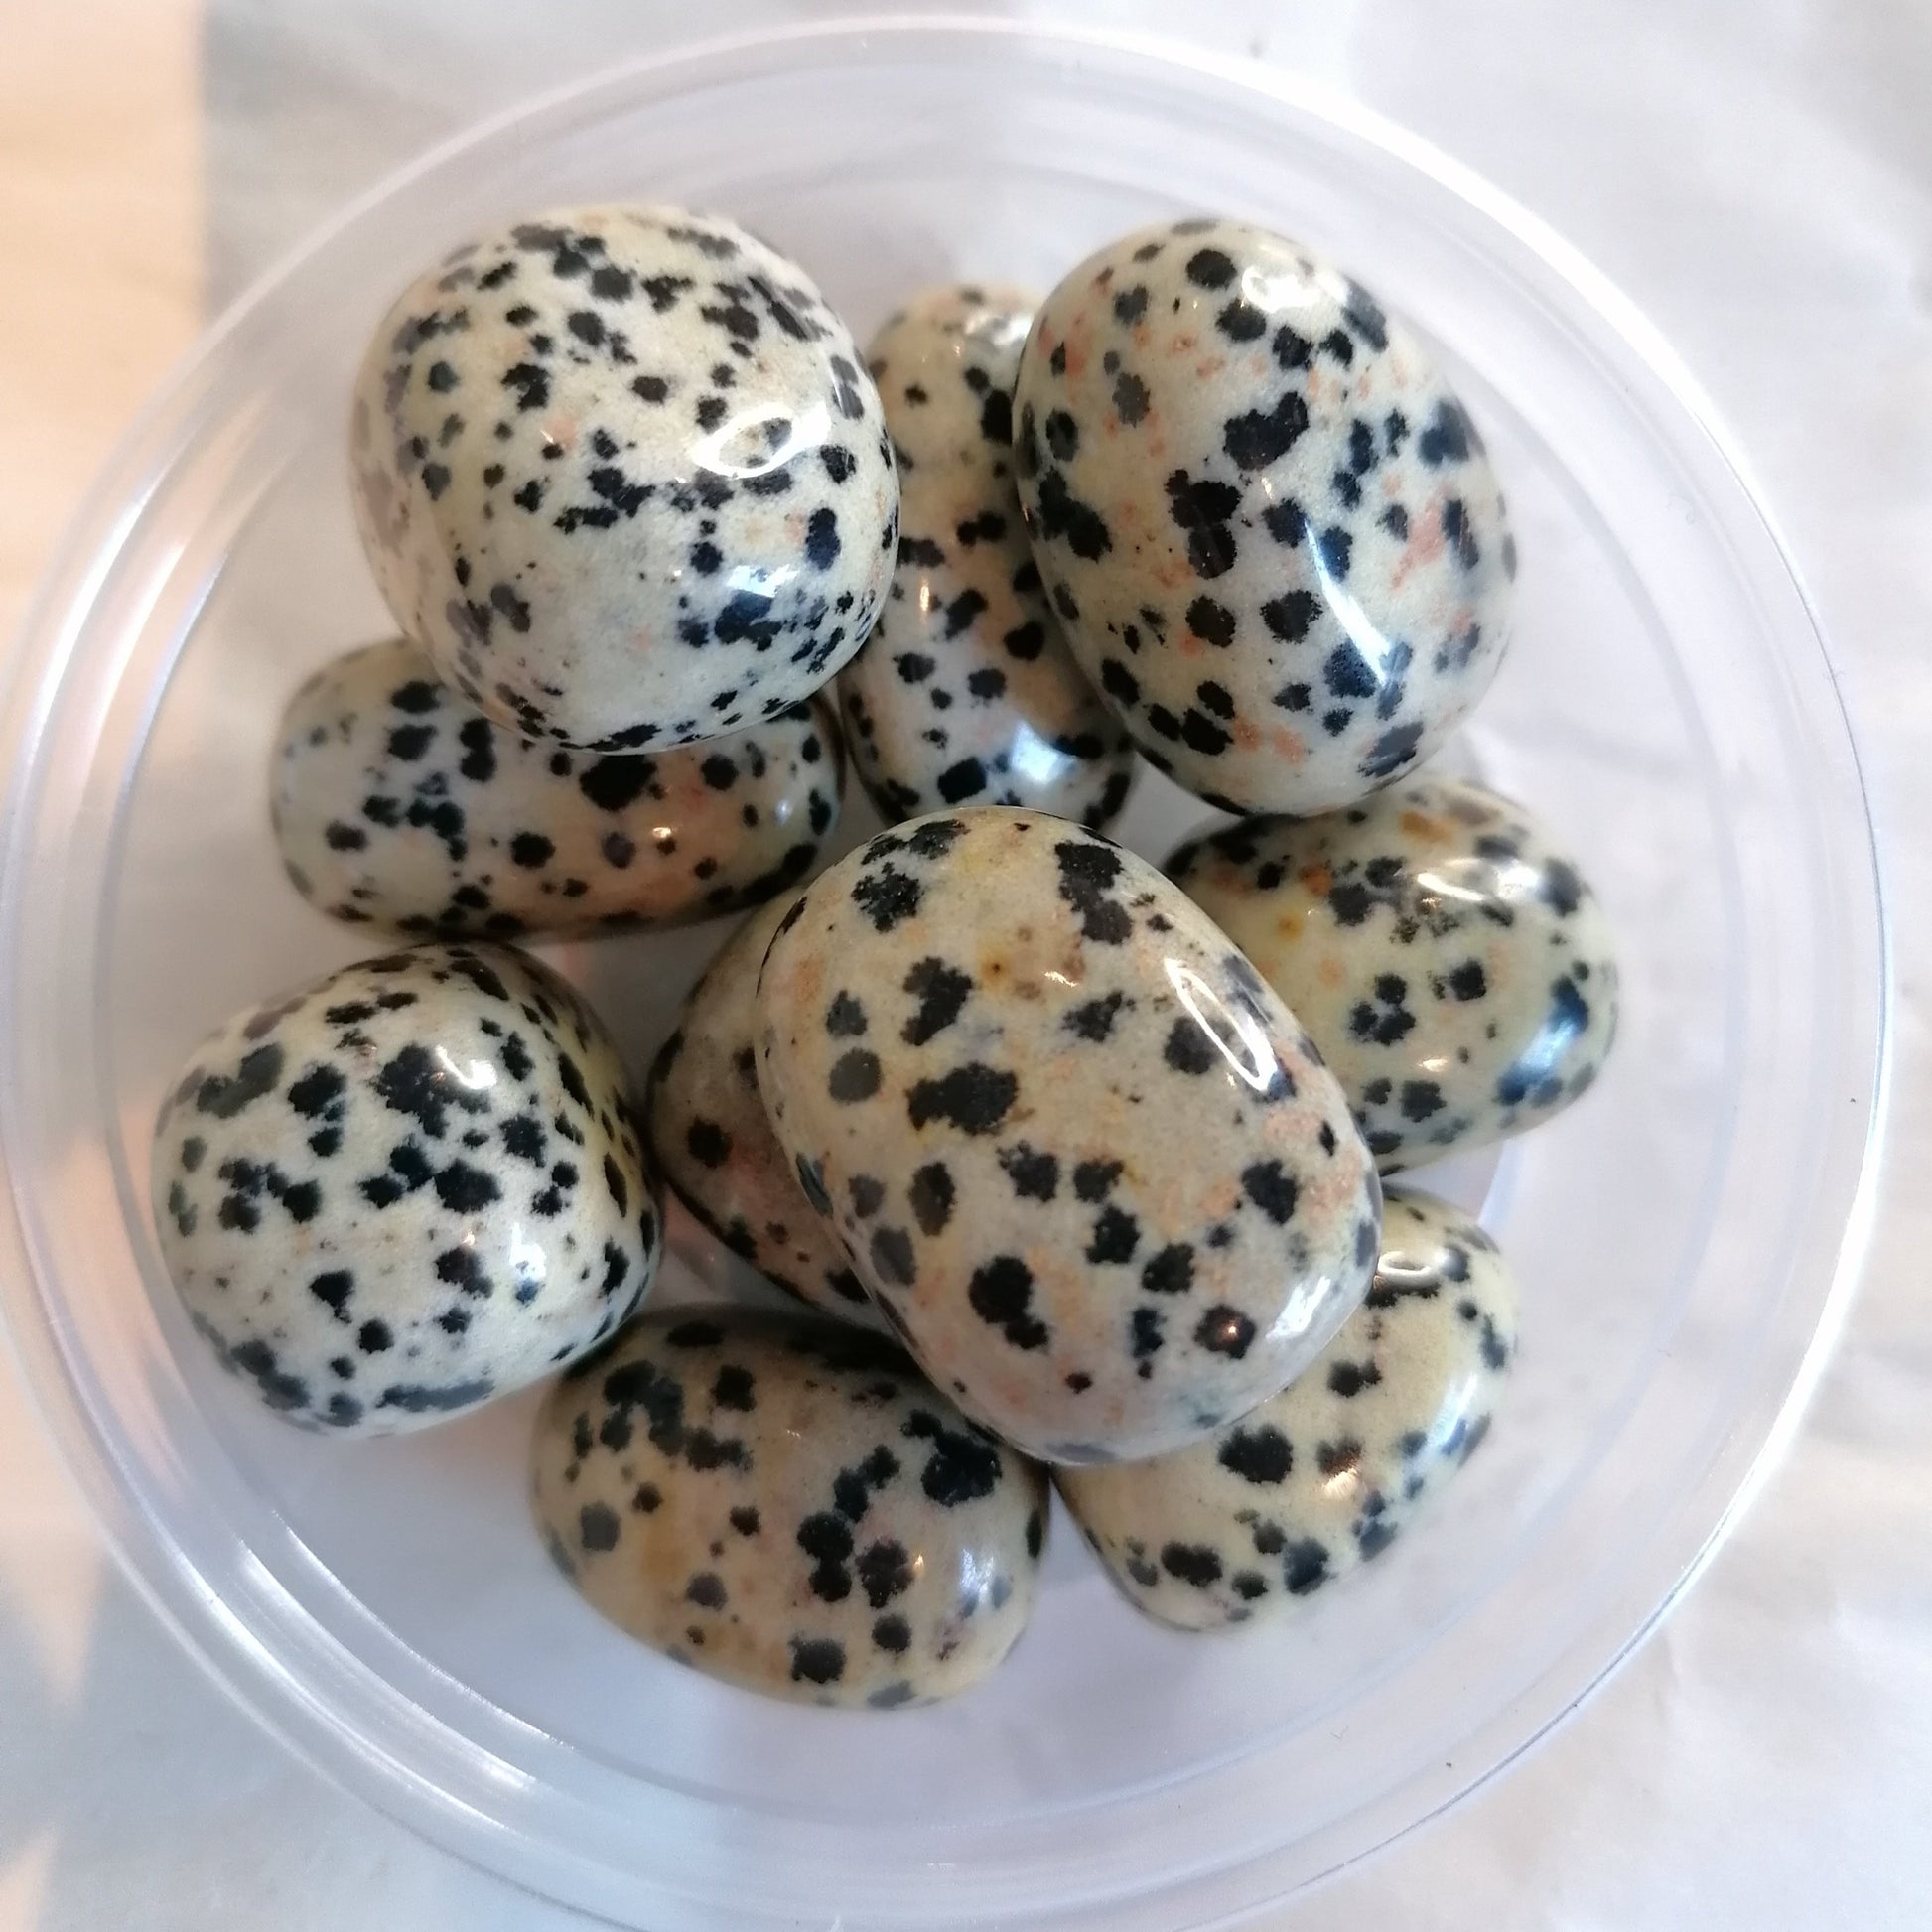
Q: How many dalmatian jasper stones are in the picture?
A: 10